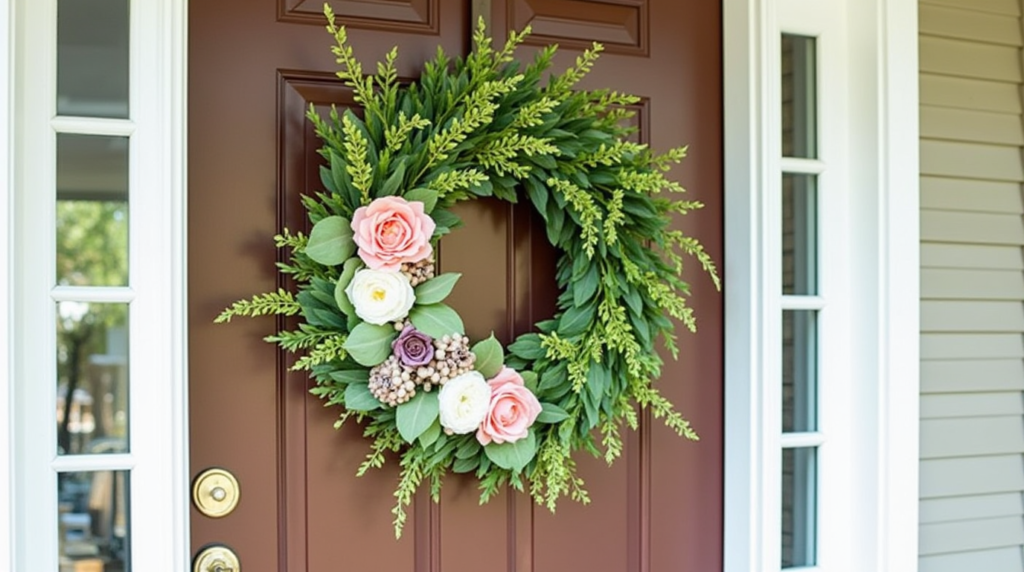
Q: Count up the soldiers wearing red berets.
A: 0